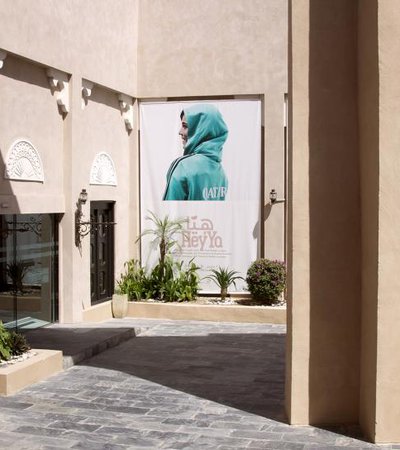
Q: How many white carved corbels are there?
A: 4